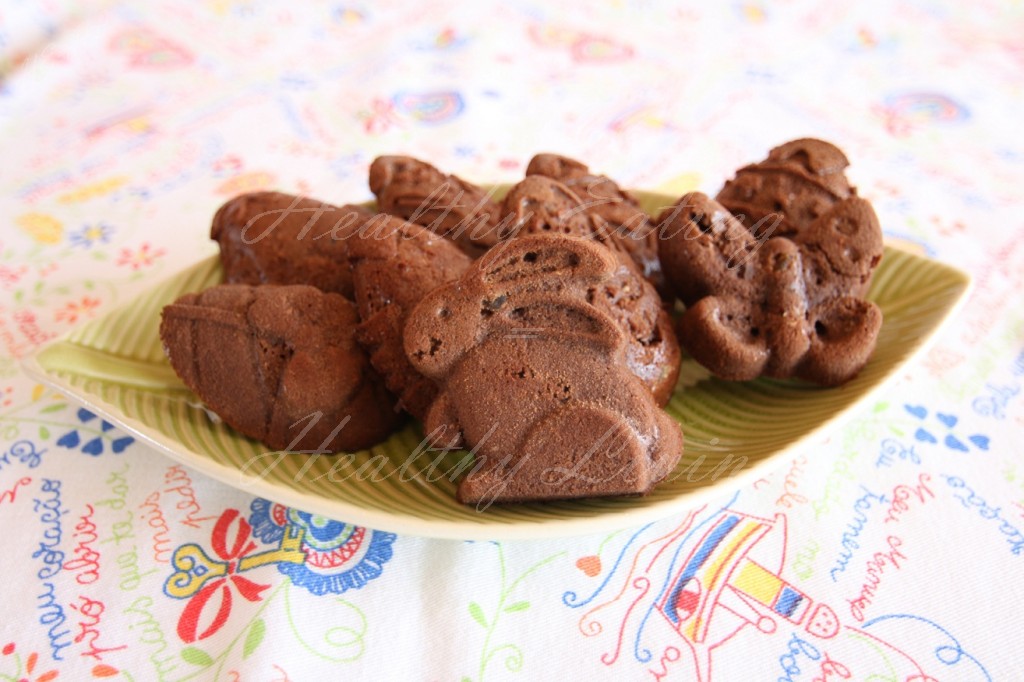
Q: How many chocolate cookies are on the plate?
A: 9